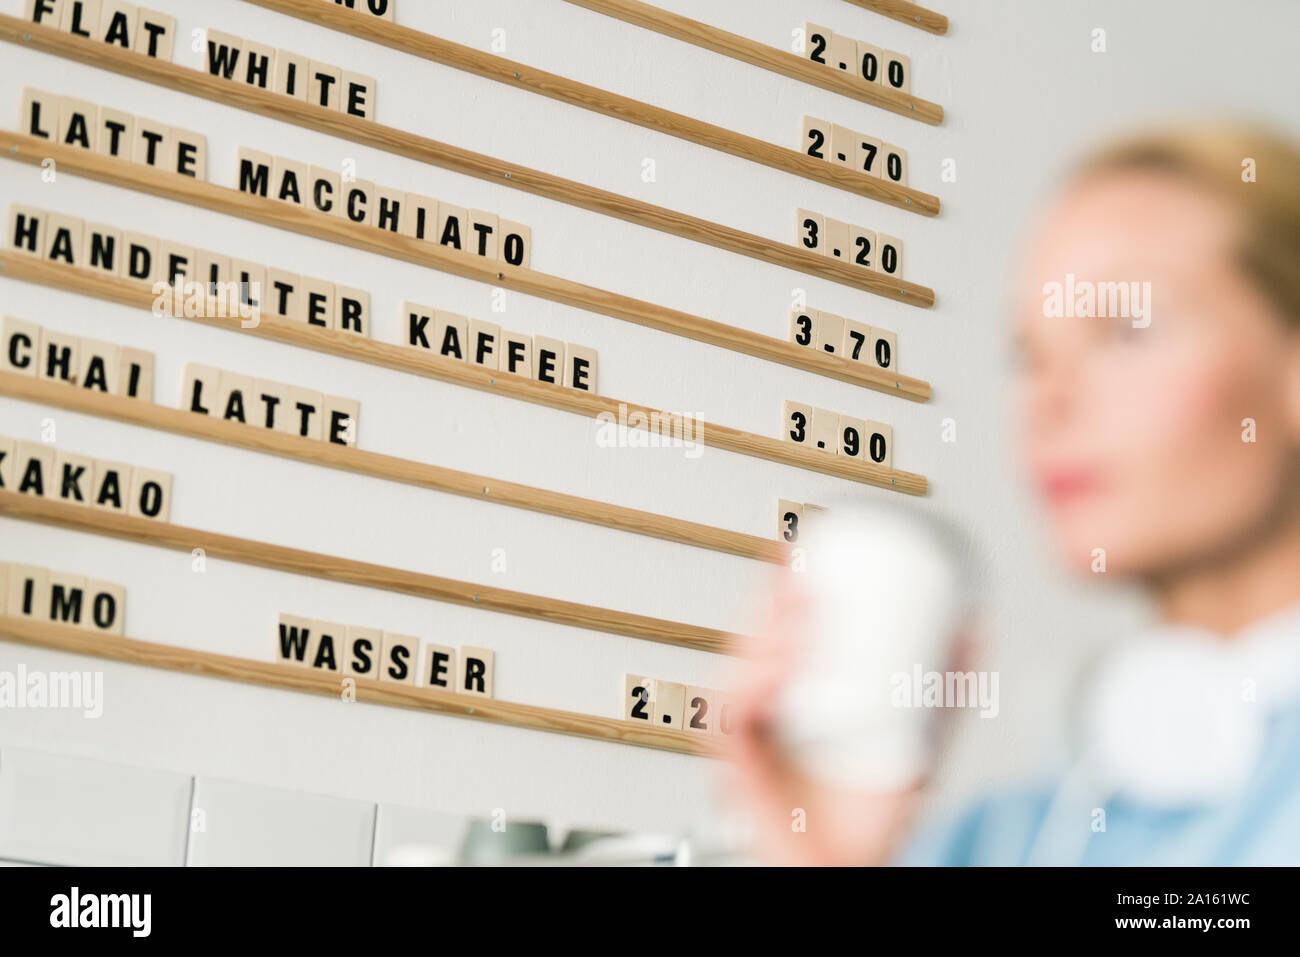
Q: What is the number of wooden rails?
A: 9